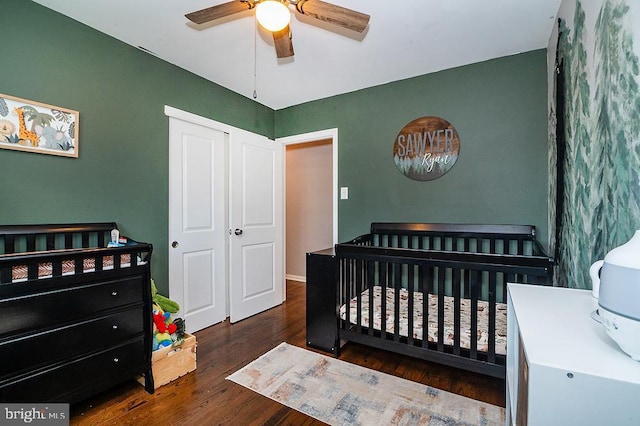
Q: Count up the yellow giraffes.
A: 1